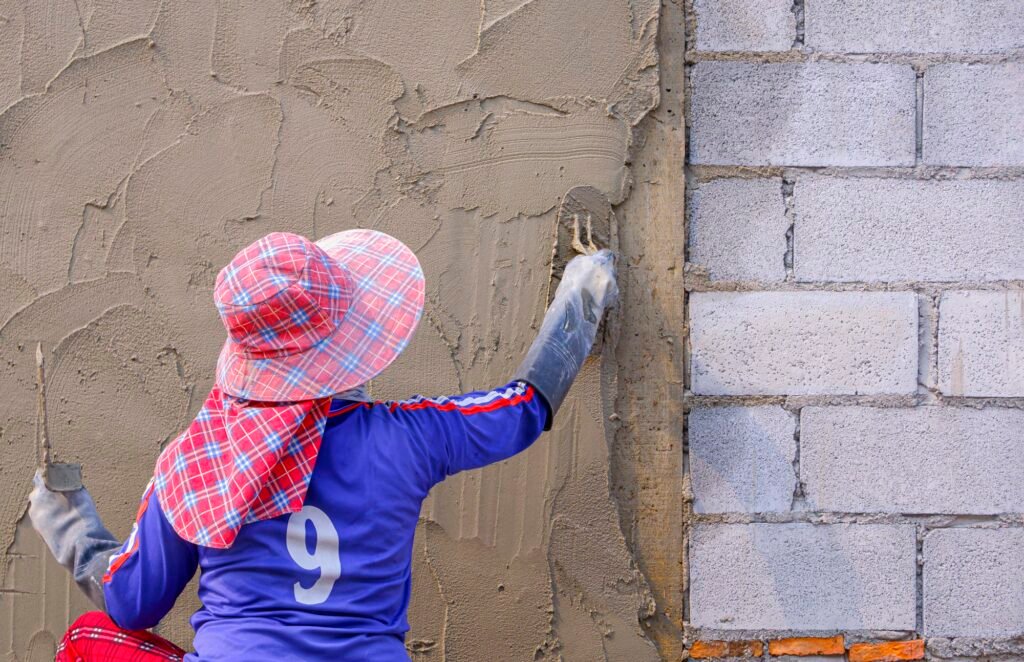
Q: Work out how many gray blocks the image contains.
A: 12